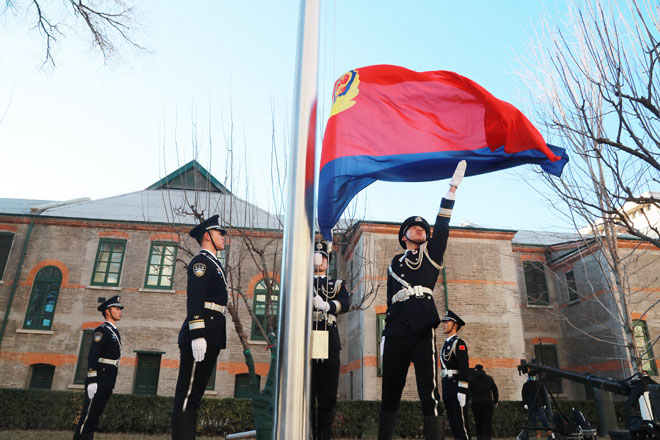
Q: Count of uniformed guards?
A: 5